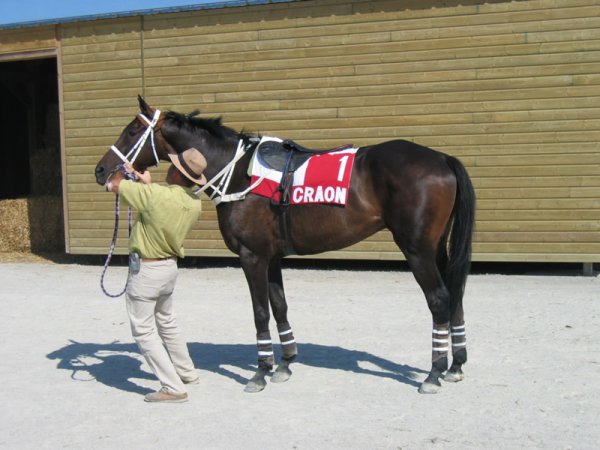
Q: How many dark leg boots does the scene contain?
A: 4